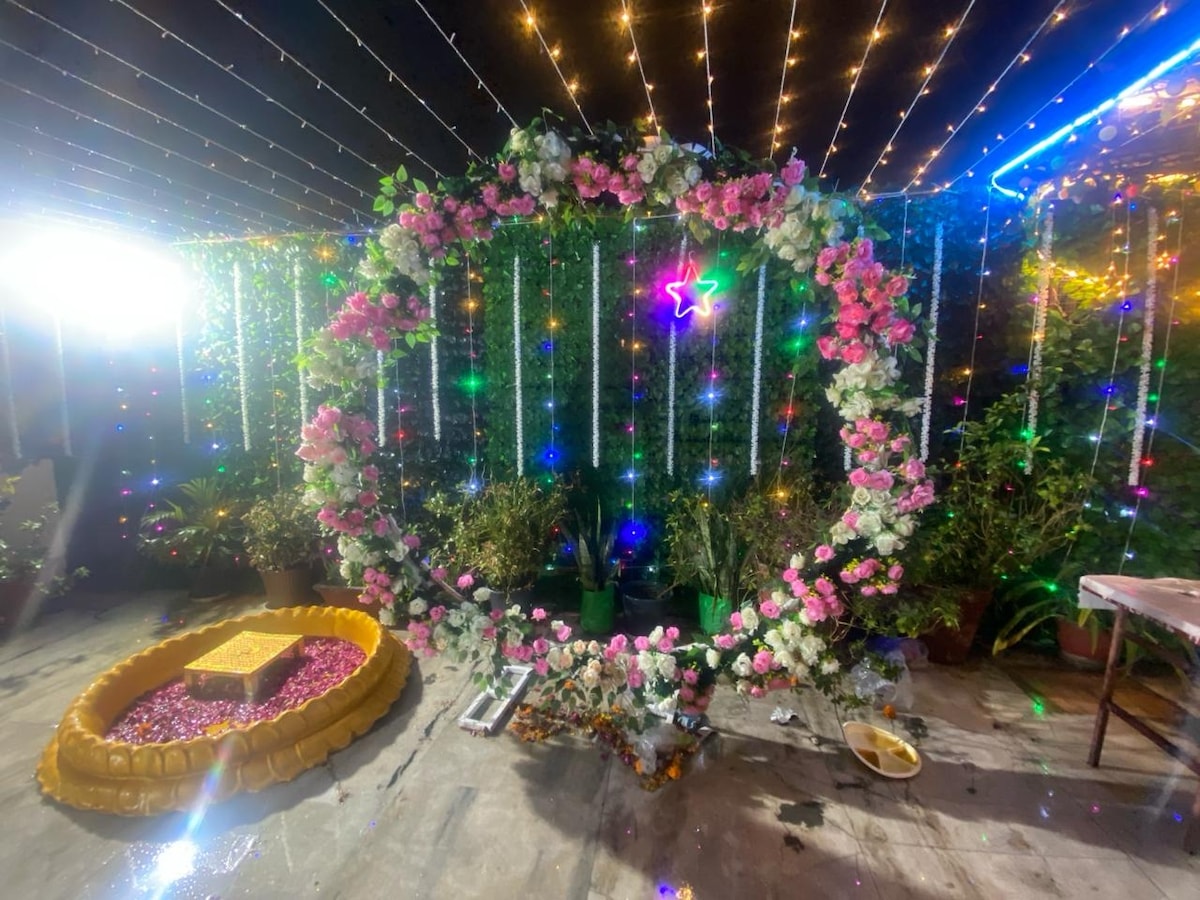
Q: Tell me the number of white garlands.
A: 15